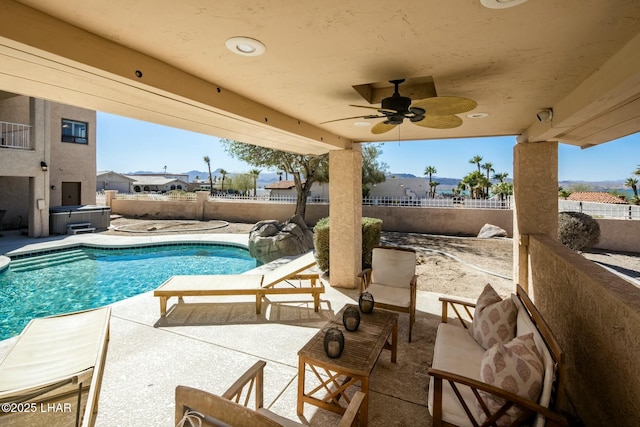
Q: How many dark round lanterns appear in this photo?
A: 3